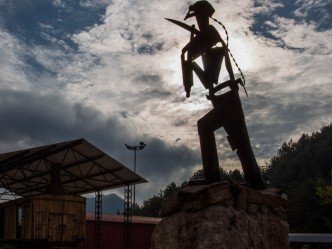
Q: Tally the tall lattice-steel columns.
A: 2